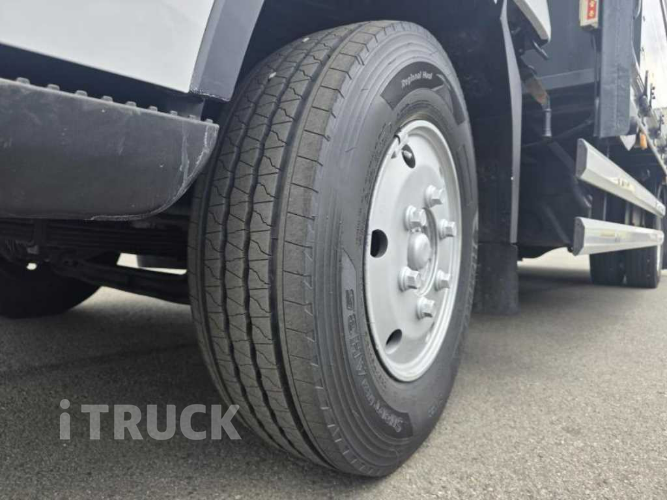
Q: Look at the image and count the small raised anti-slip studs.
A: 9